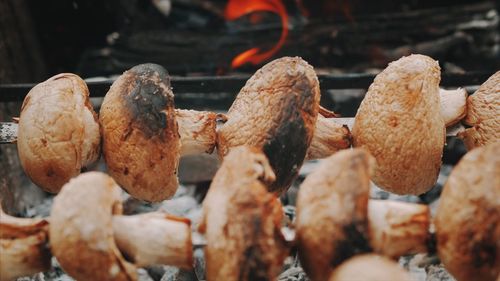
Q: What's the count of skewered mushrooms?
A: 11